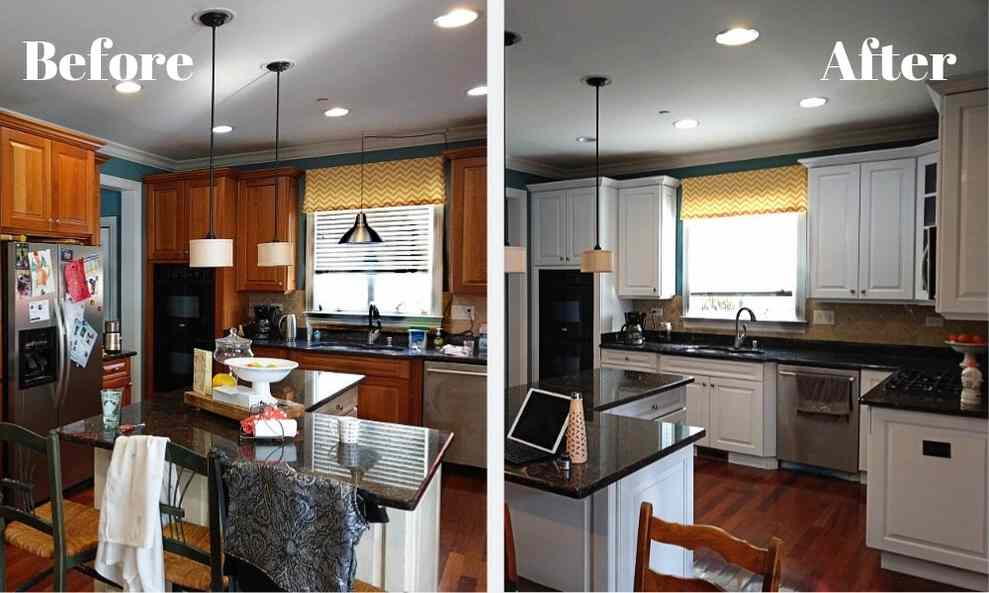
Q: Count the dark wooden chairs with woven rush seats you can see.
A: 3